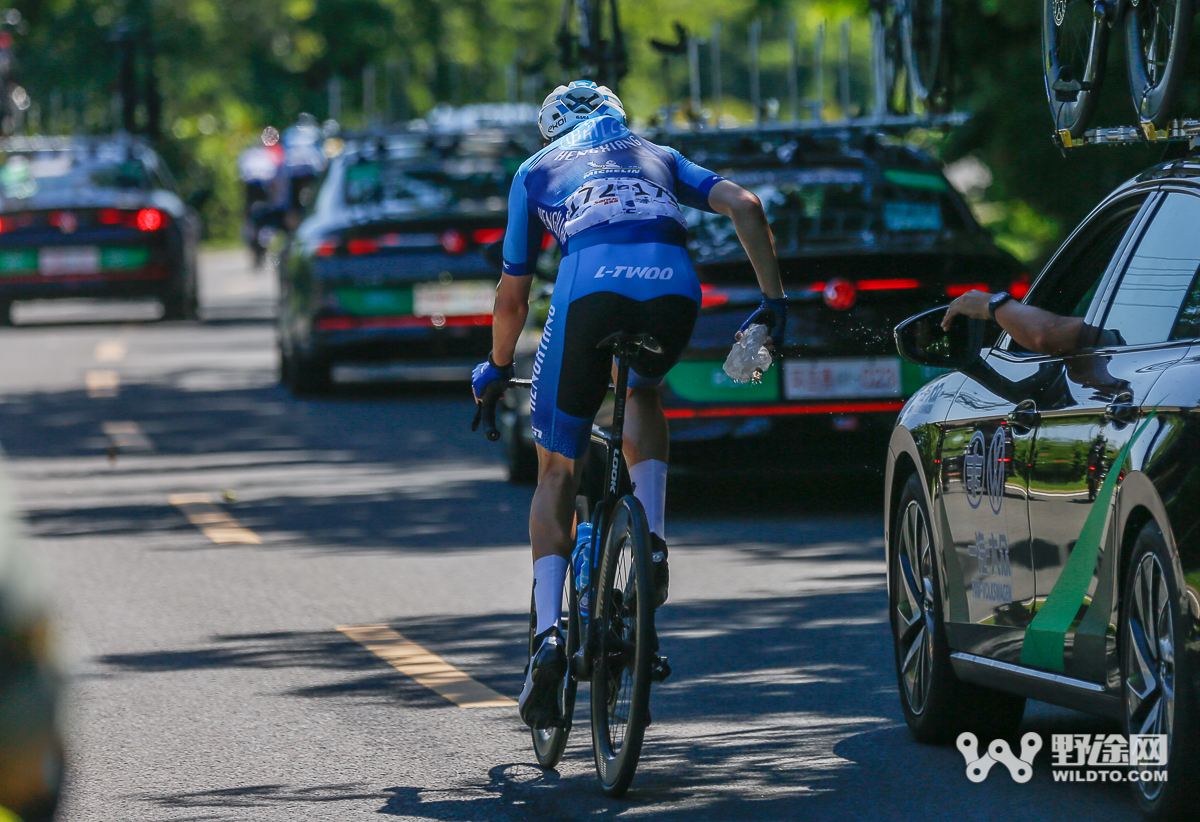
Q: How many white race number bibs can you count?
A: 2